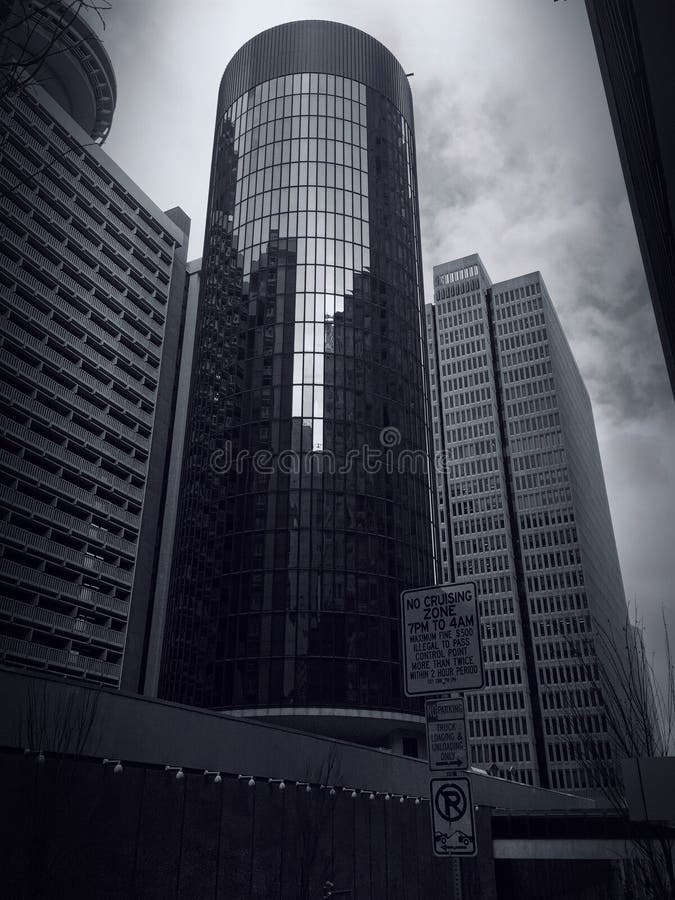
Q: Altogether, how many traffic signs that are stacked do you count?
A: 3